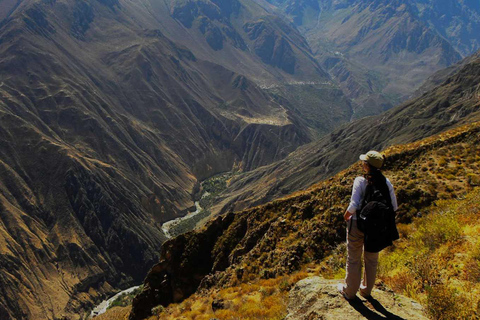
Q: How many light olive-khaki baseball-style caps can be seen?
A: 1